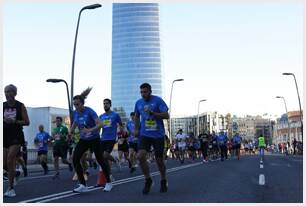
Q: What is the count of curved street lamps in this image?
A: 6